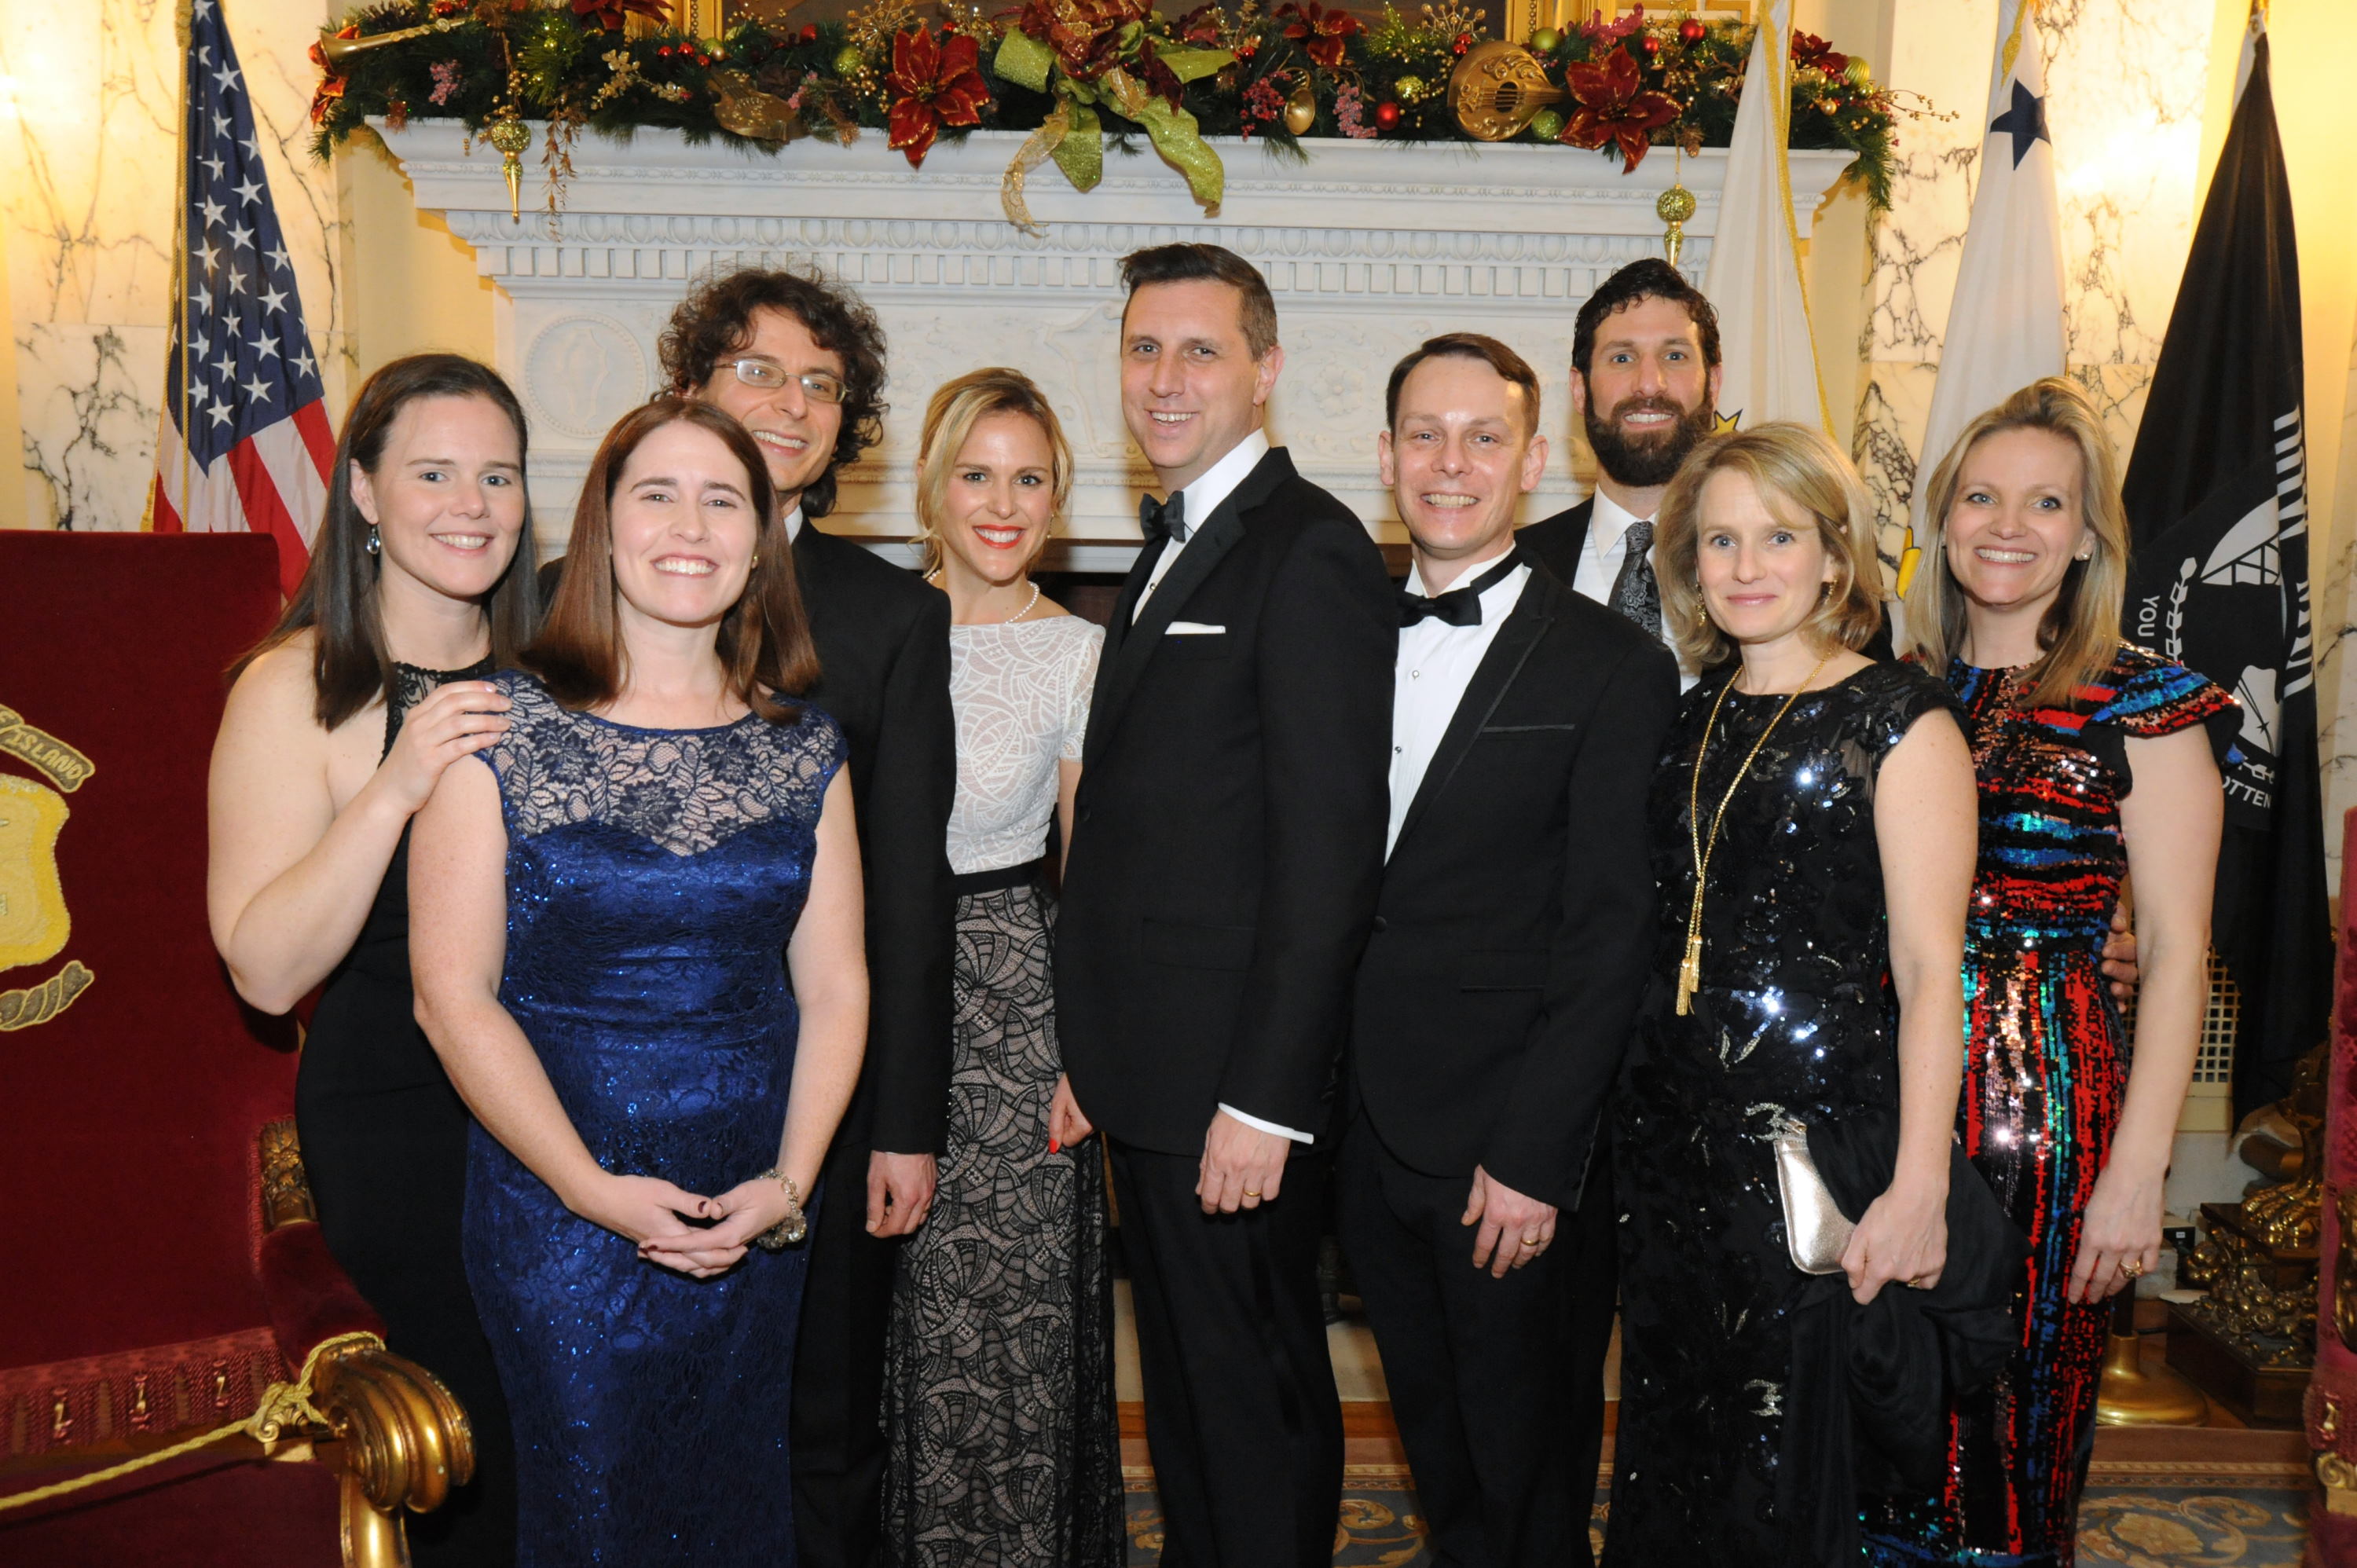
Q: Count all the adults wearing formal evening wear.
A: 9